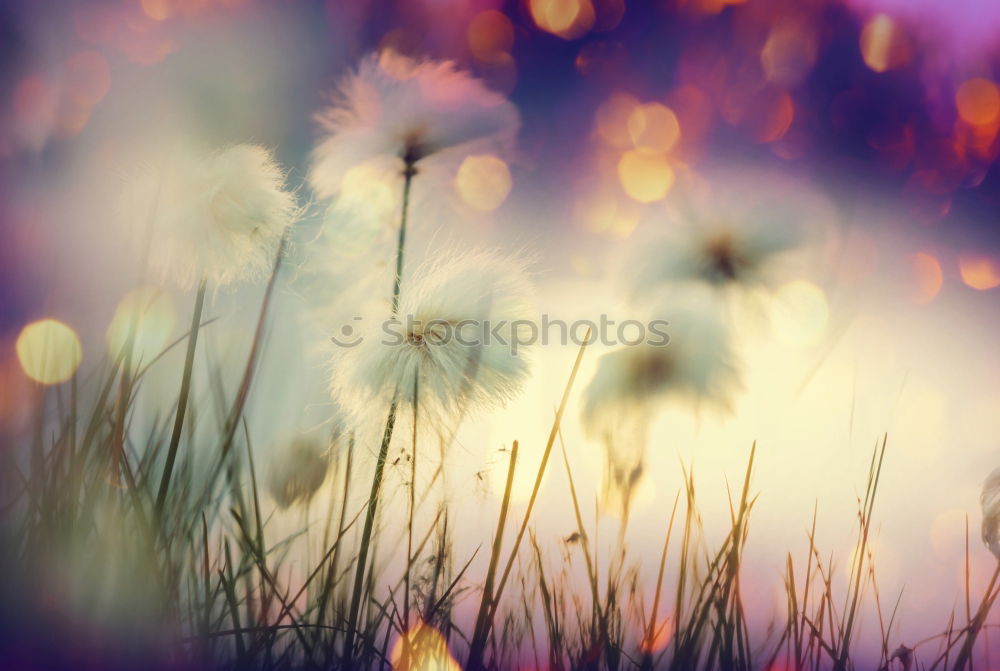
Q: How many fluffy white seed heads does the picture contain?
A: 5